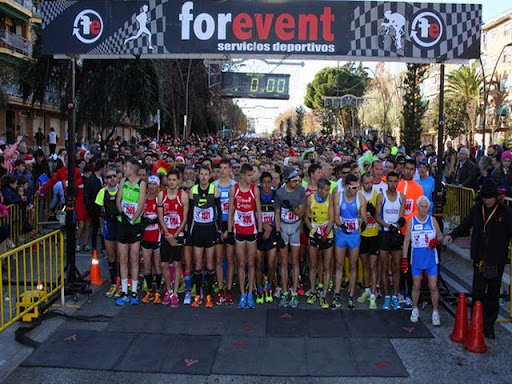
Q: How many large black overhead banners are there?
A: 1